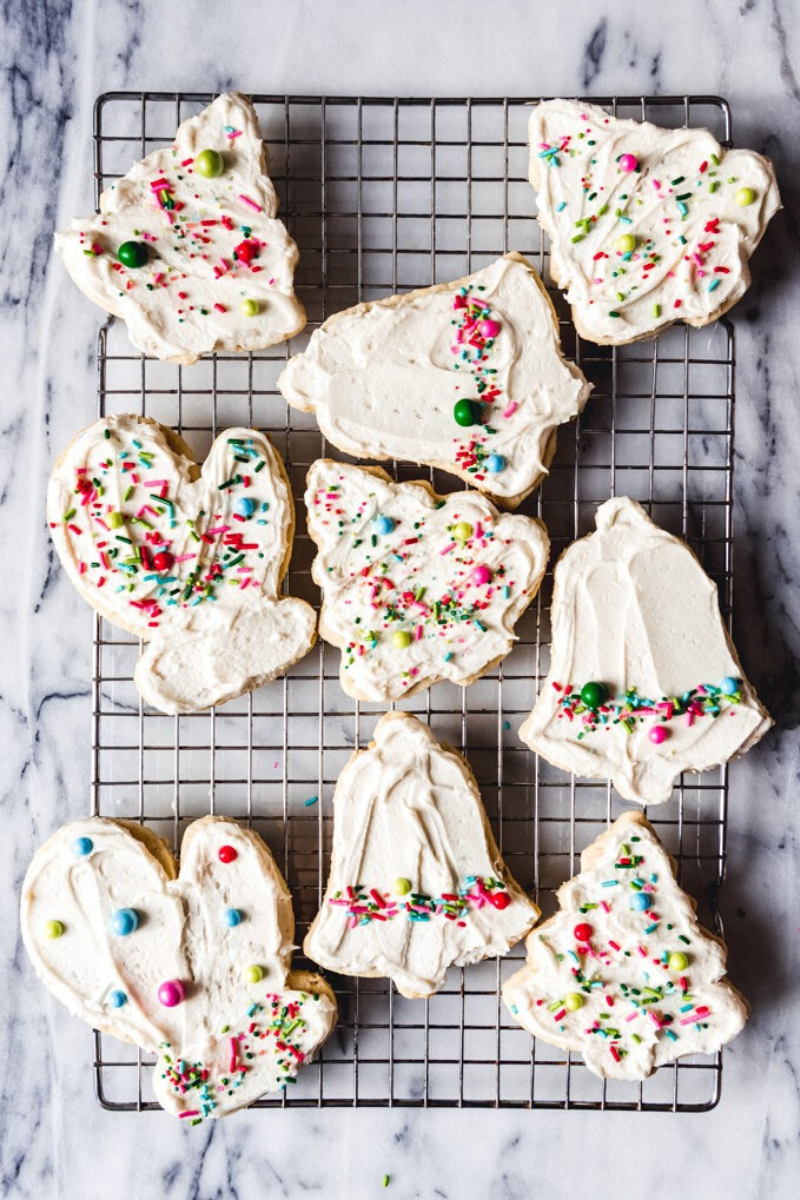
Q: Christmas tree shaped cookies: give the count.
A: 4